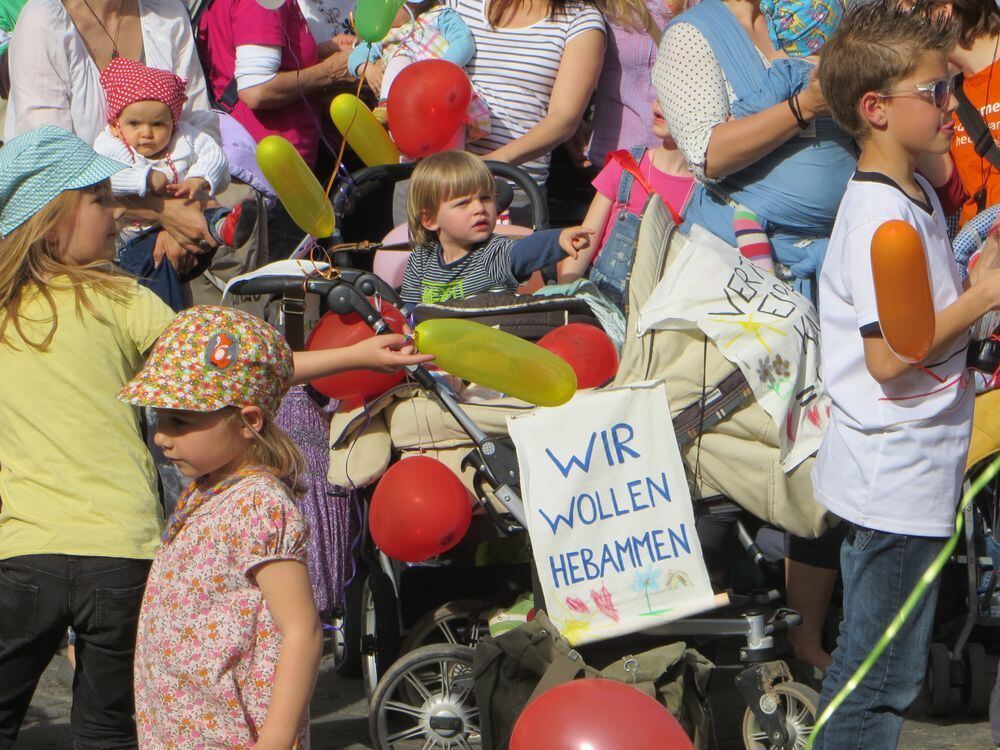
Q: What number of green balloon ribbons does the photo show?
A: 1